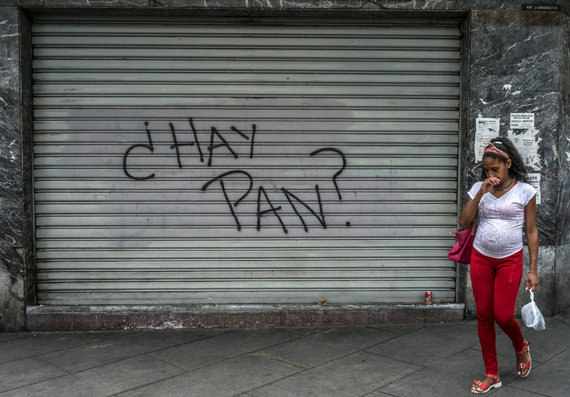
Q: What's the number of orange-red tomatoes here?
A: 0